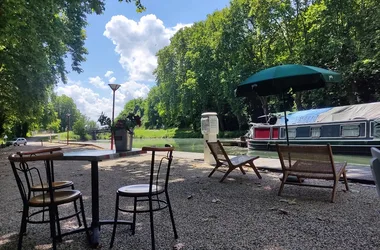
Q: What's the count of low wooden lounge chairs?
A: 2